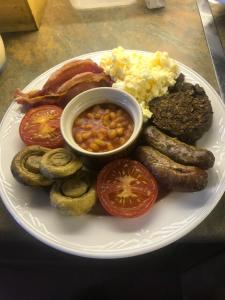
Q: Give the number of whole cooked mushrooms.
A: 3